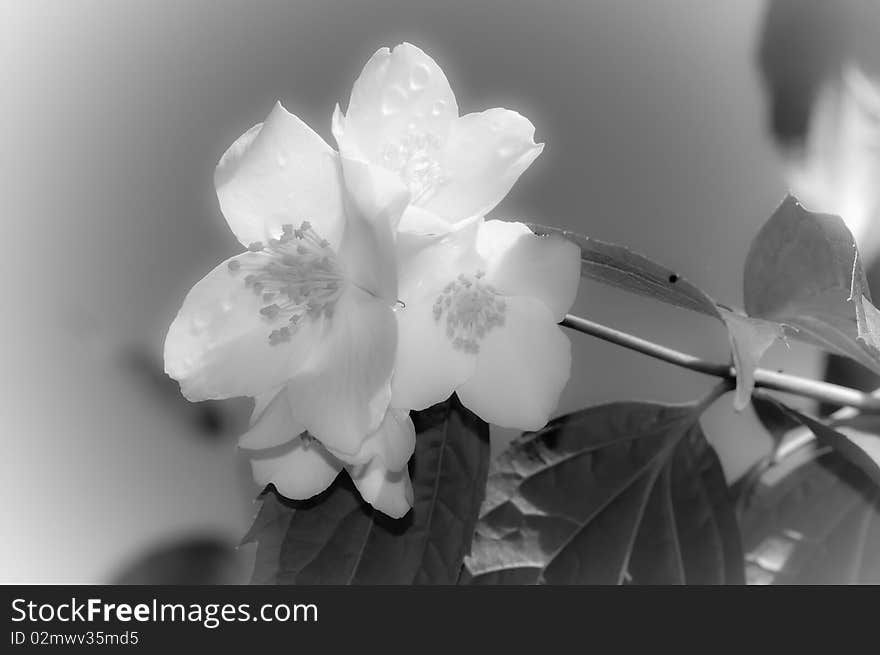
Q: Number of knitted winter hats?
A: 0